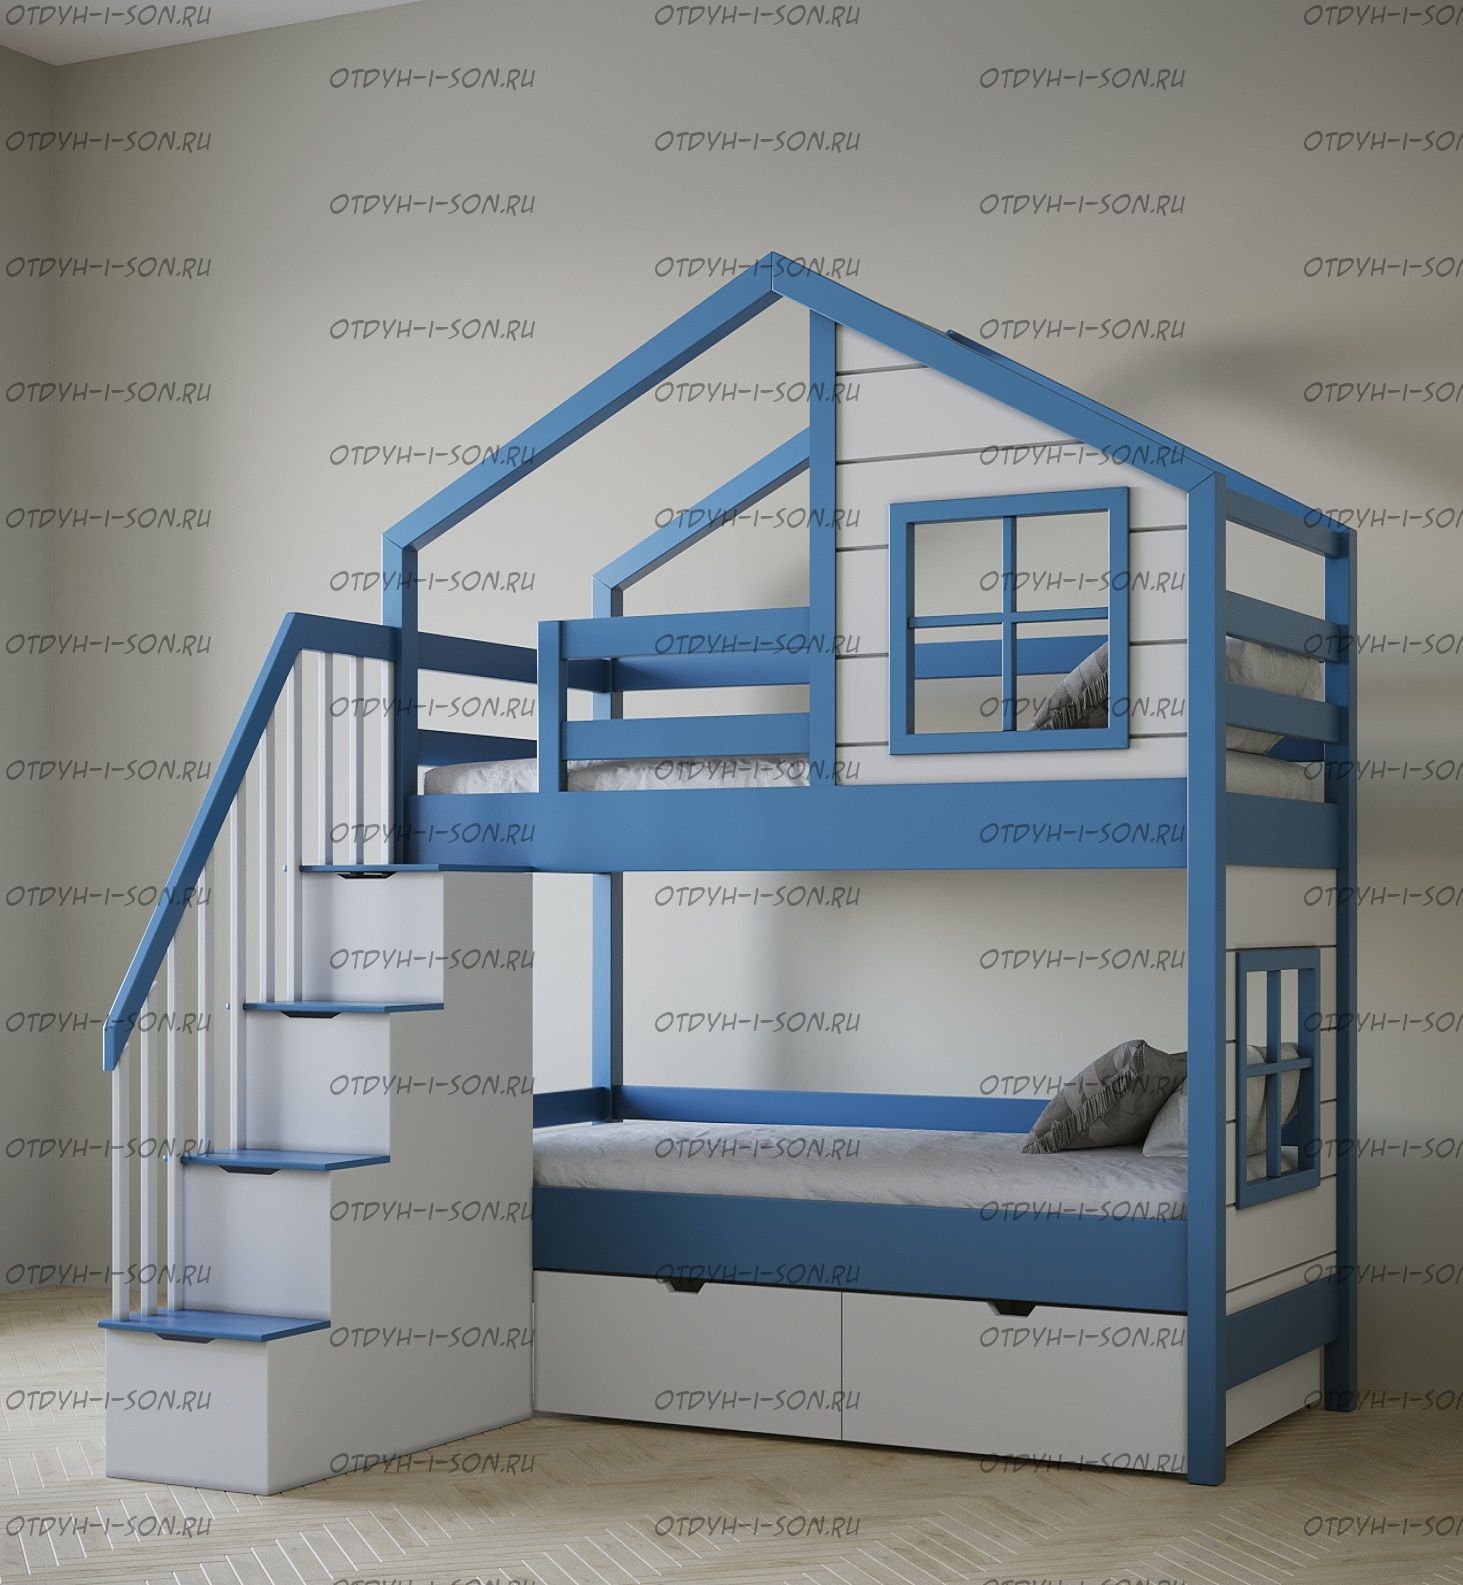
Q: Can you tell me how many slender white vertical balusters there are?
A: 10